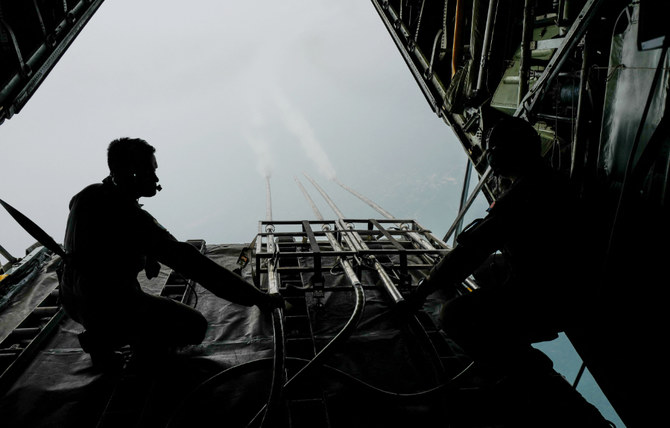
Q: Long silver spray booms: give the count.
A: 4